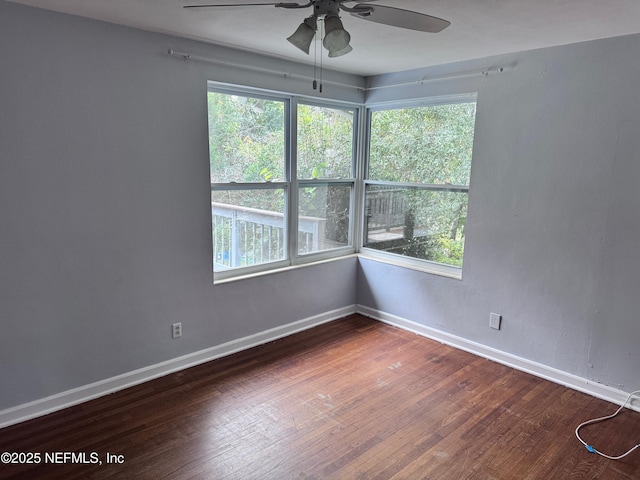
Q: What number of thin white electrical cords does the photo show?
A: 1